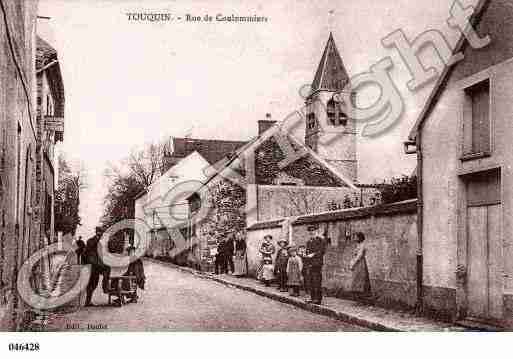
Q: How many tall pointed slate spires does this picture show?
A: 1